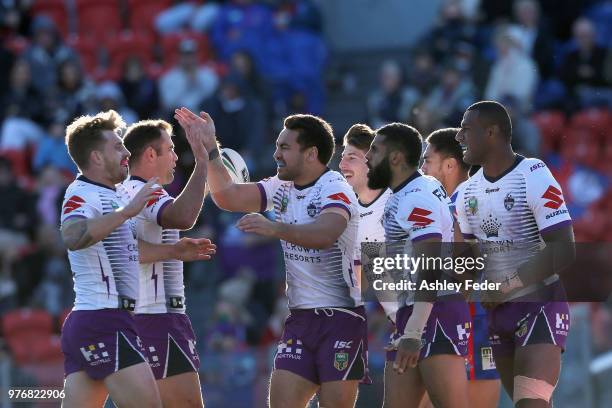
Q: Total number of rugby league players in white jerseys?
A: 6